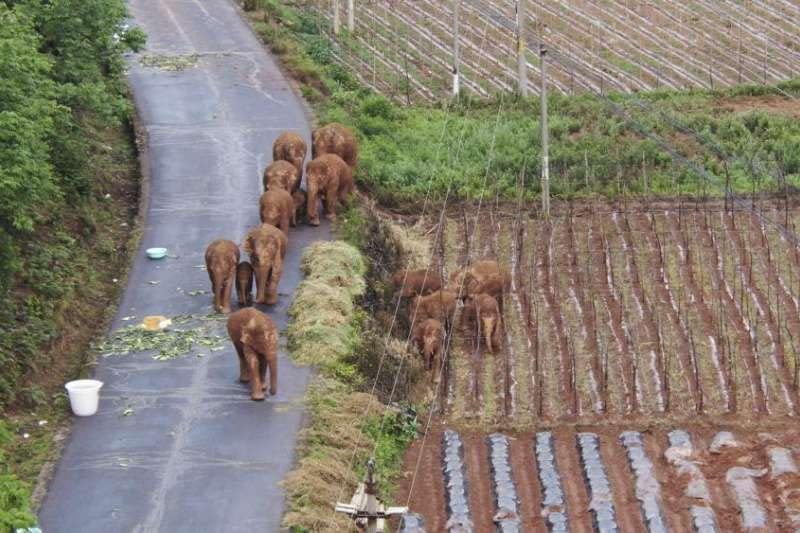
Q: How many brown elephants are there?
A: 15